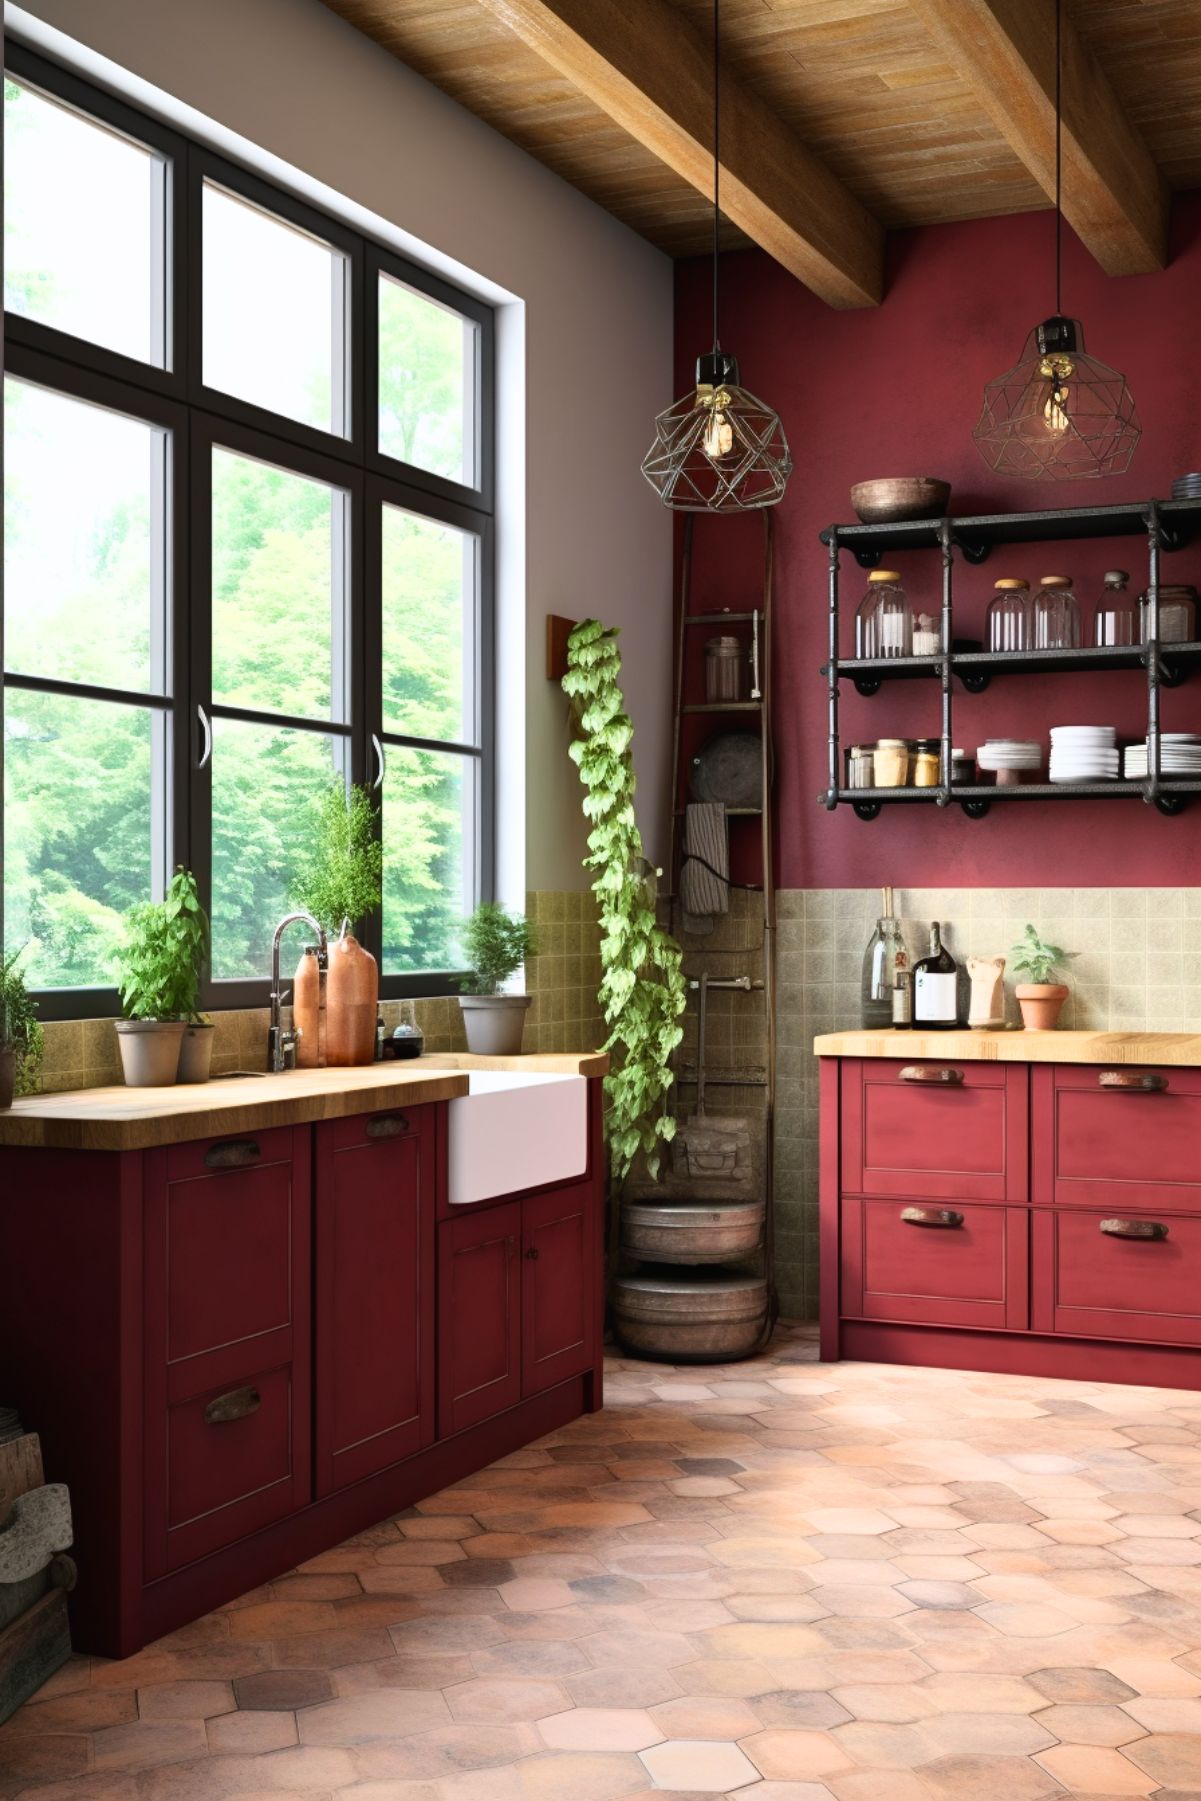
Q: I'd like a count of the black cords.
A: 2